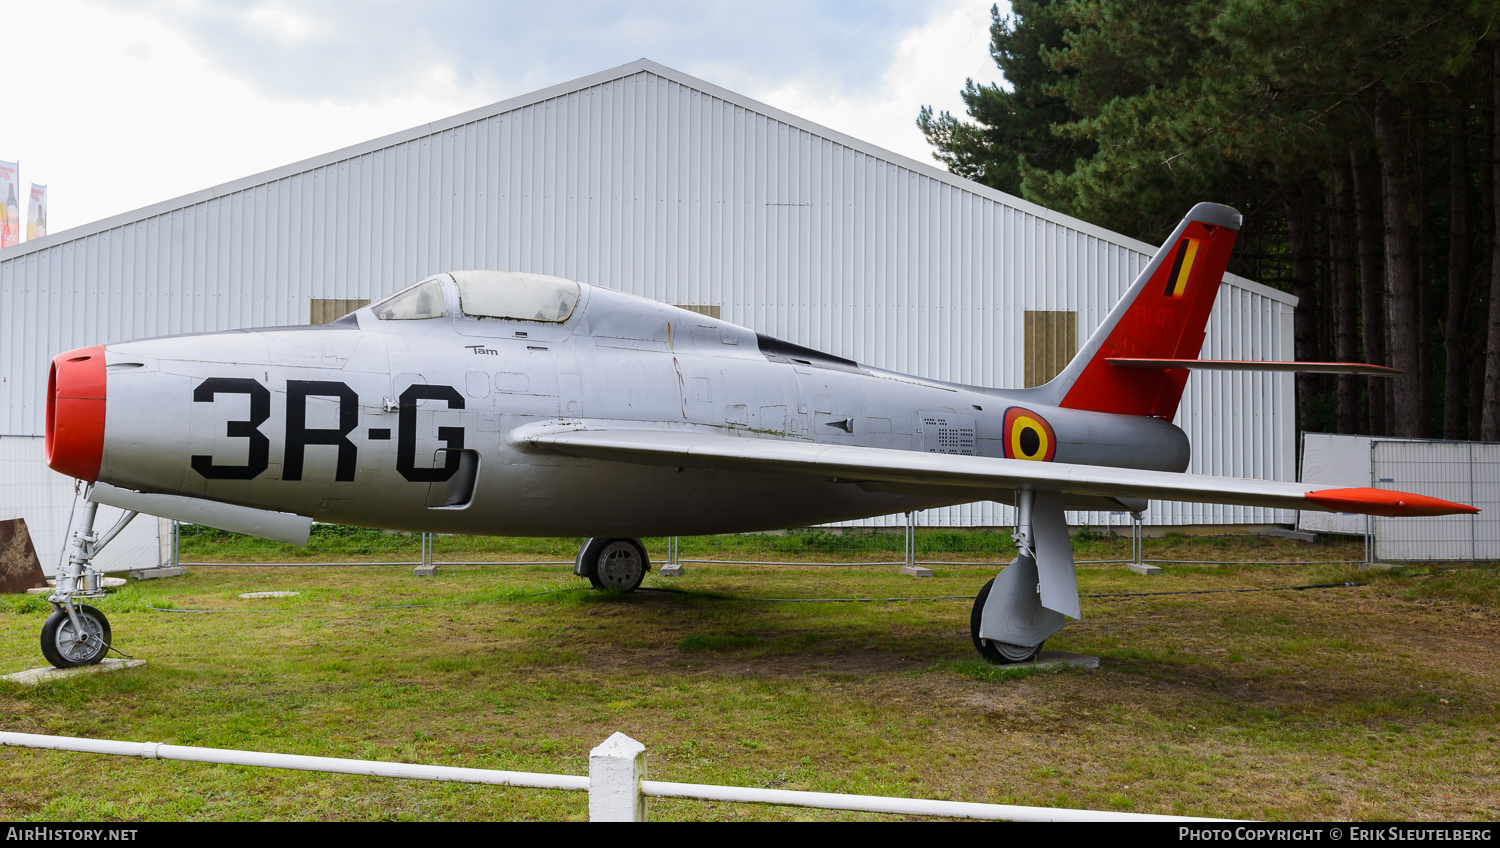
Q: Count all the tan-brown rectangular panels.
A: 3